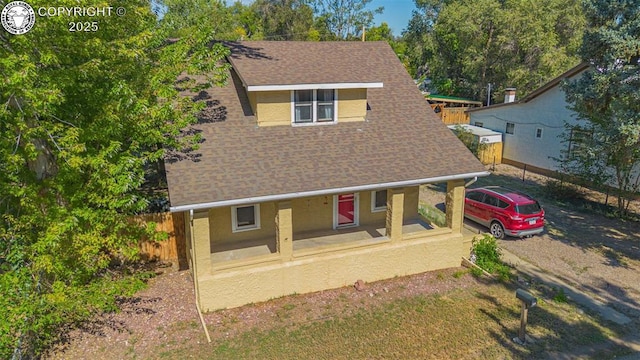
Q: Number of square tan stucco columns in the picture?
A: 4